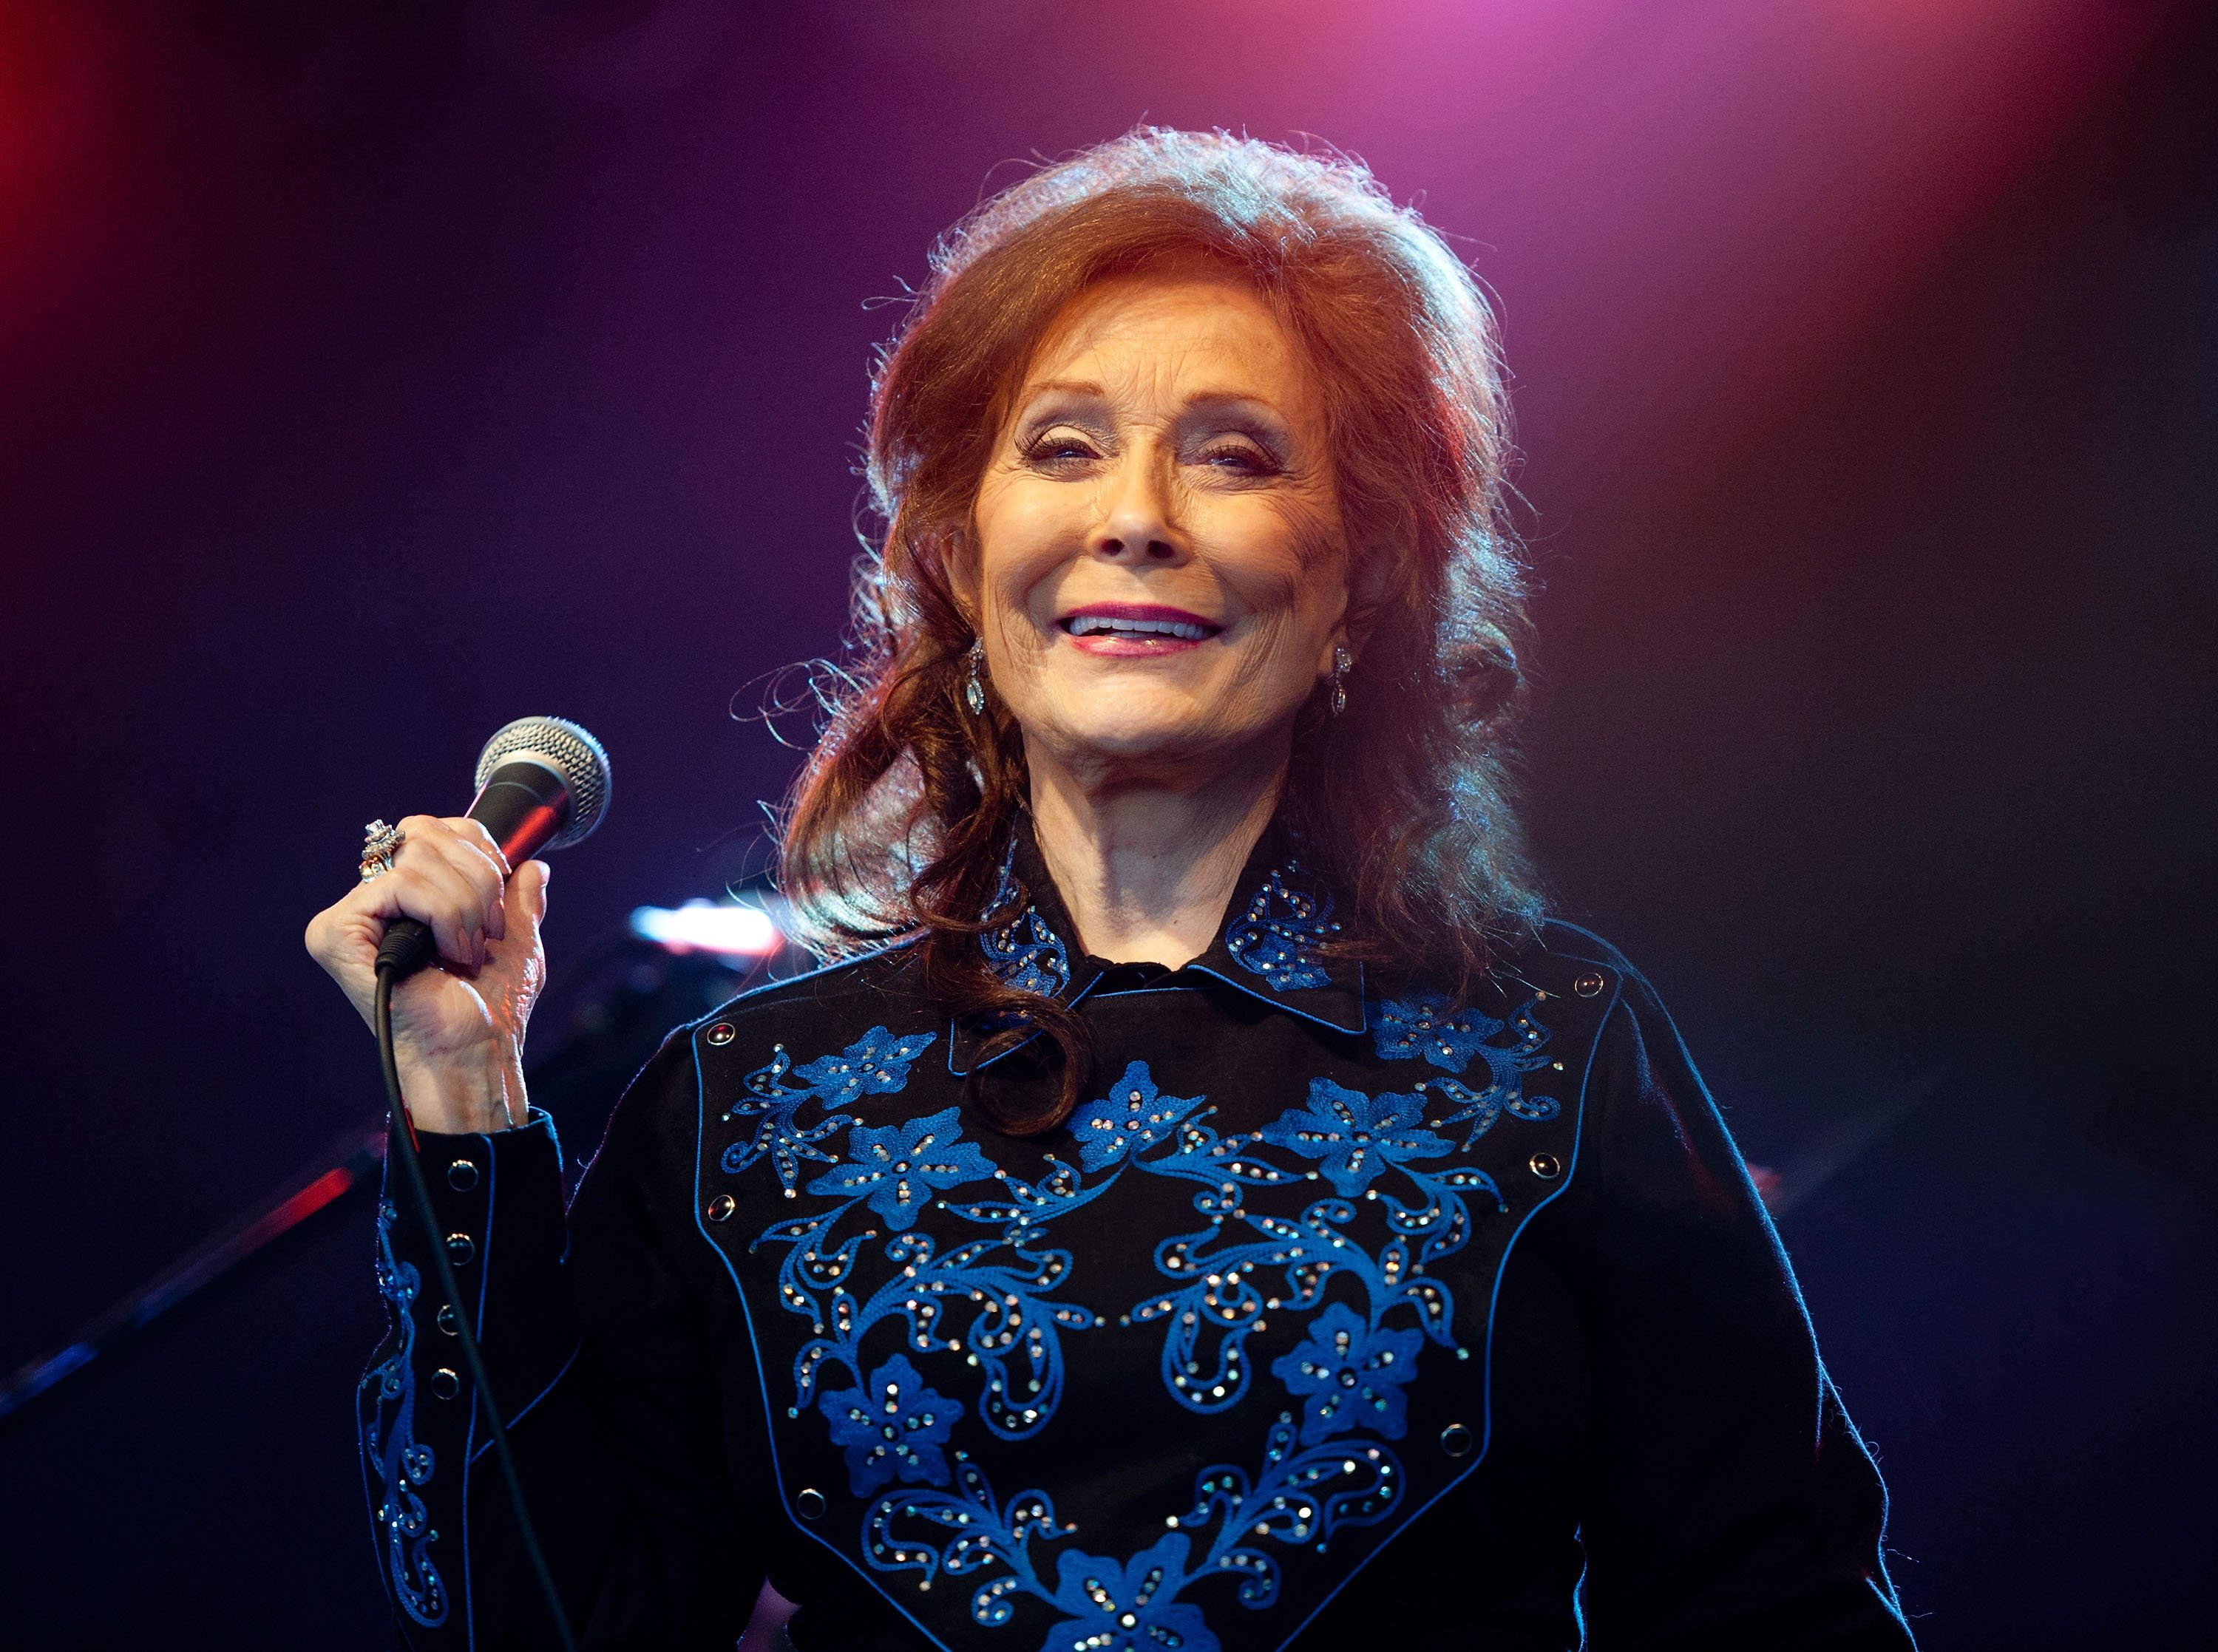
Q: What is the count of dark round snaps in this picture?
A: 10